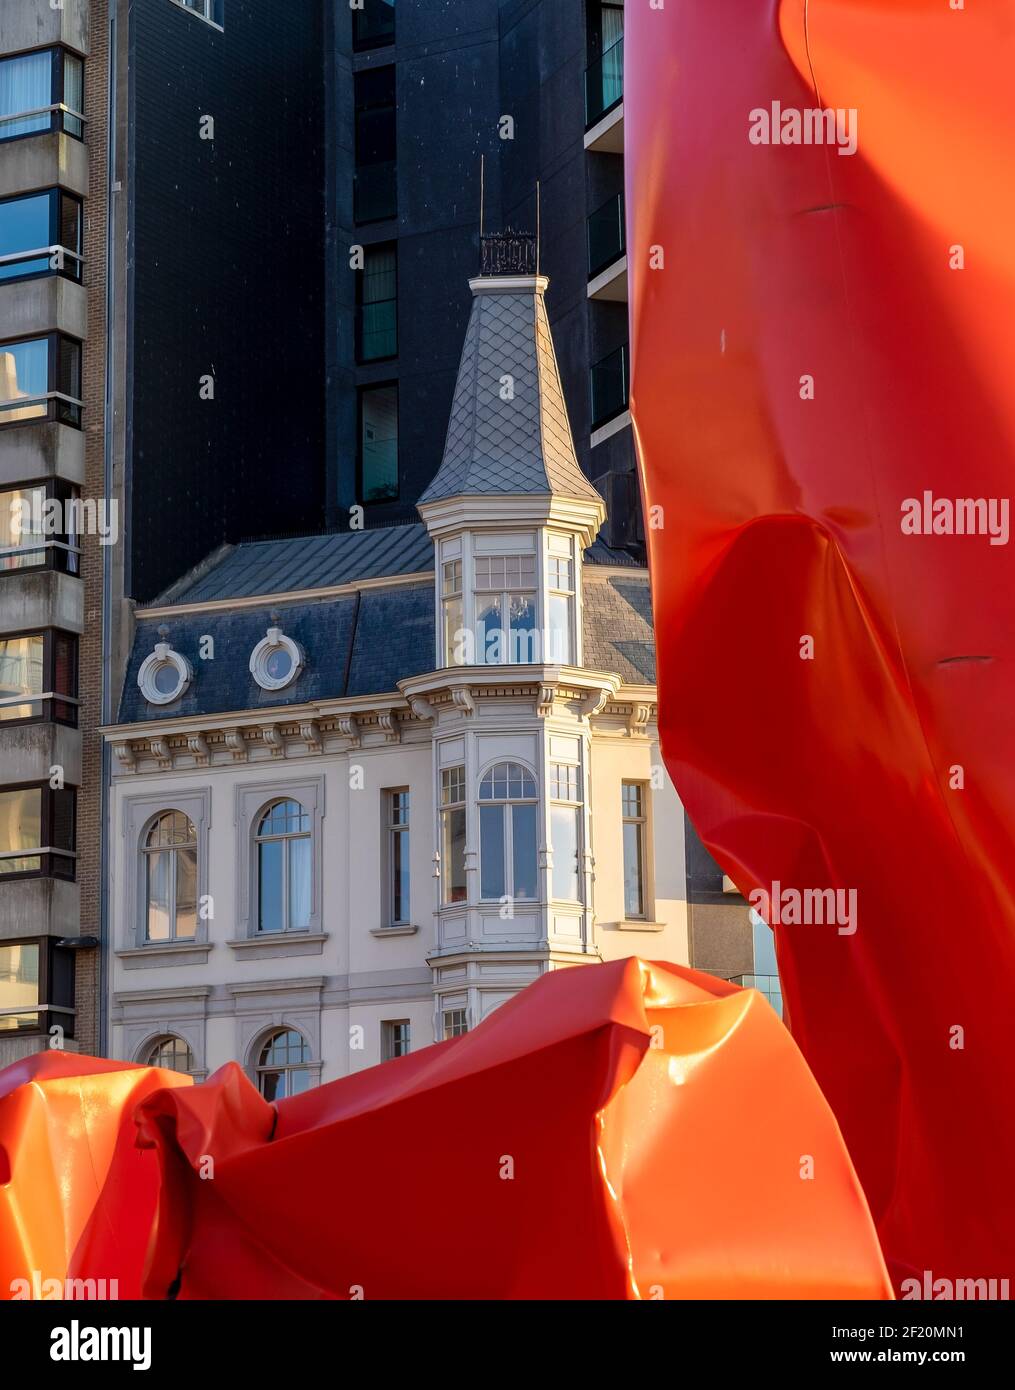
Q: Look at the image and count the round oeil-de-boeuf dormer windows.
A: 2